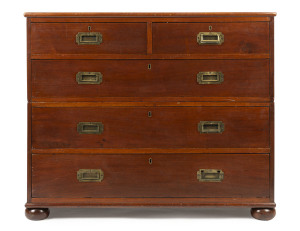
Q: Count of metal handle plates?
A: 8